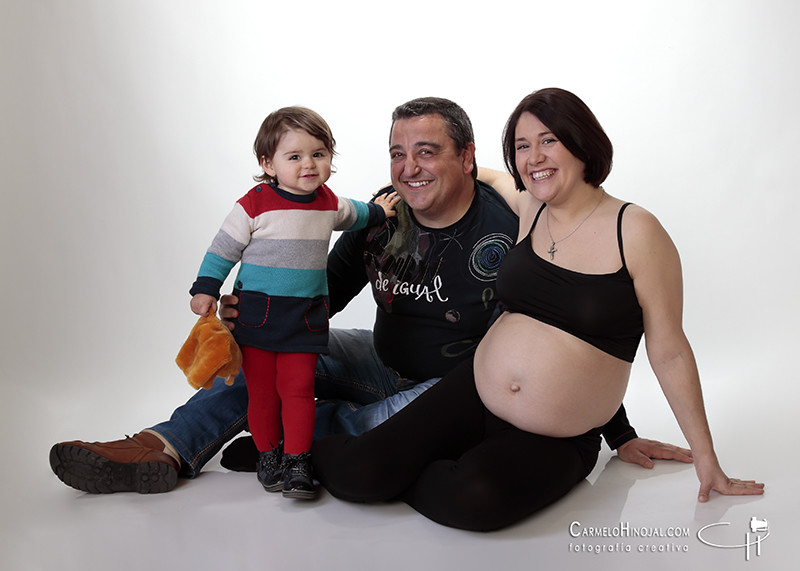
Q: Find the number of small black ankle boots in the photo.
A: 2